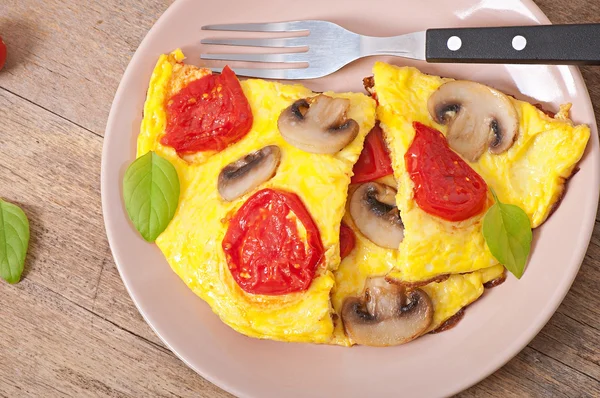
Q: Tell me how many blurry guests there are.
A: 0